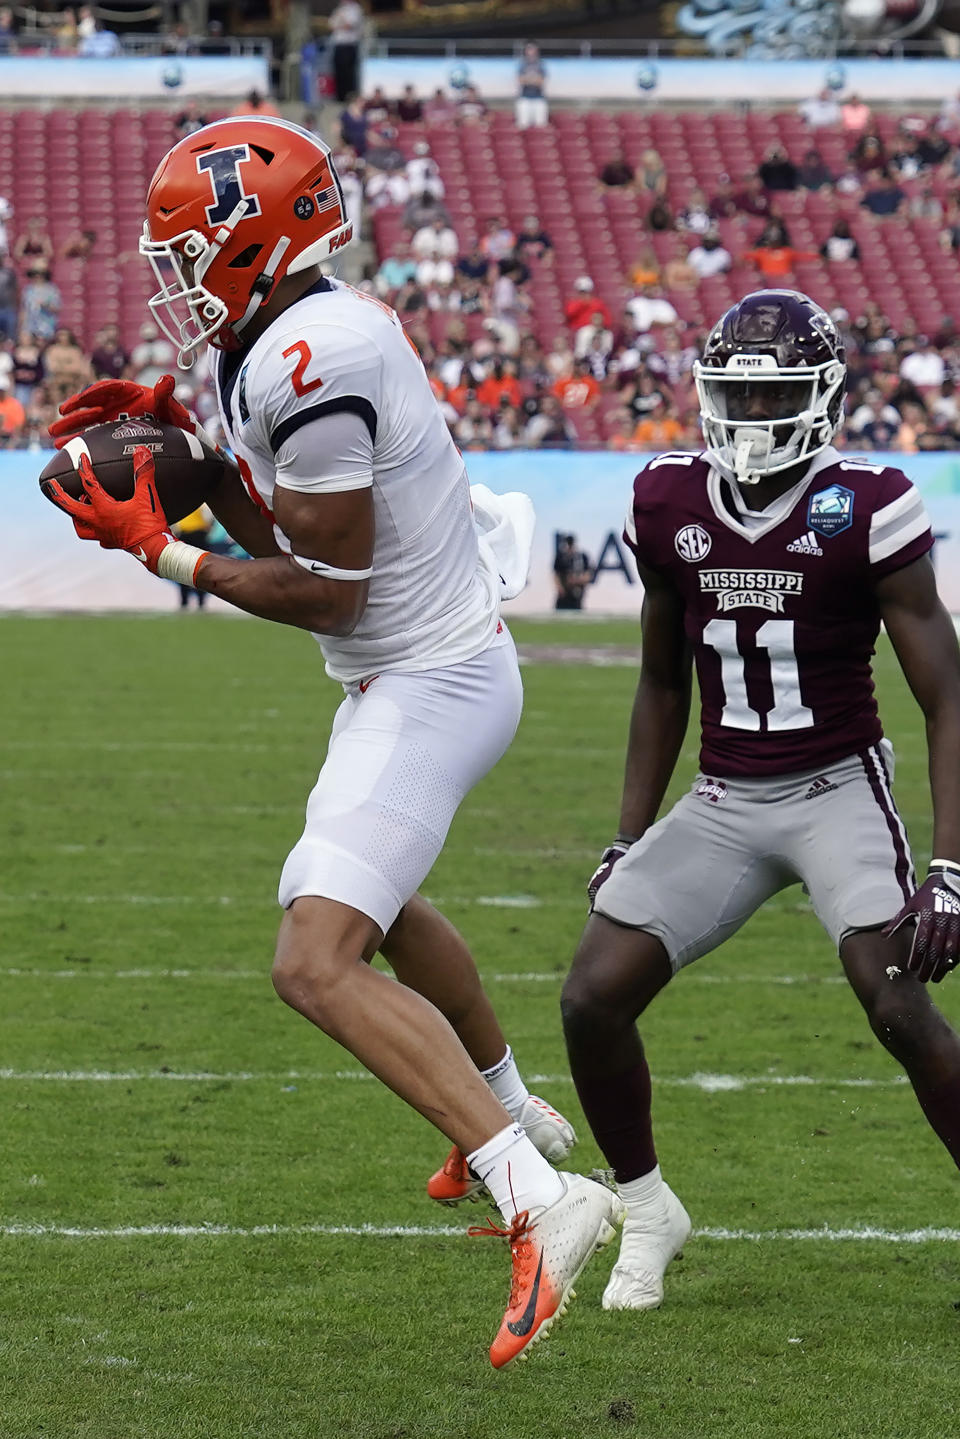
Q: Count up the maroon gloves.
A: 2